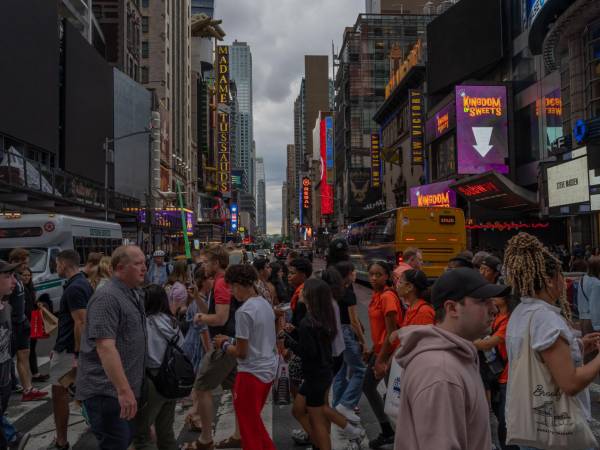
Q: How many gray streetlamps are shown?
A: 1